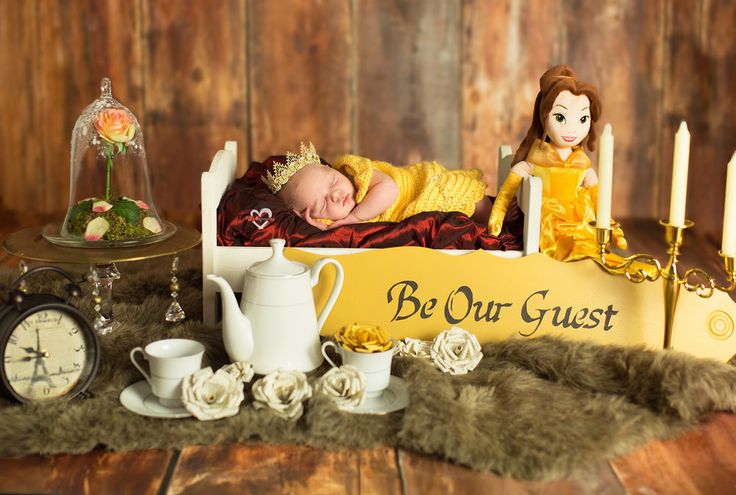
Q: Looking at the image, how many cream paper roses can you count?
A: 6